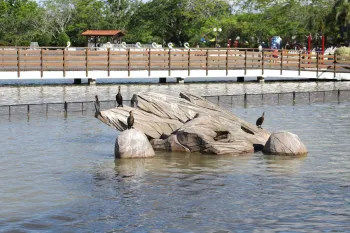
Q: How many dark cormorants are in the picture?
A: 4